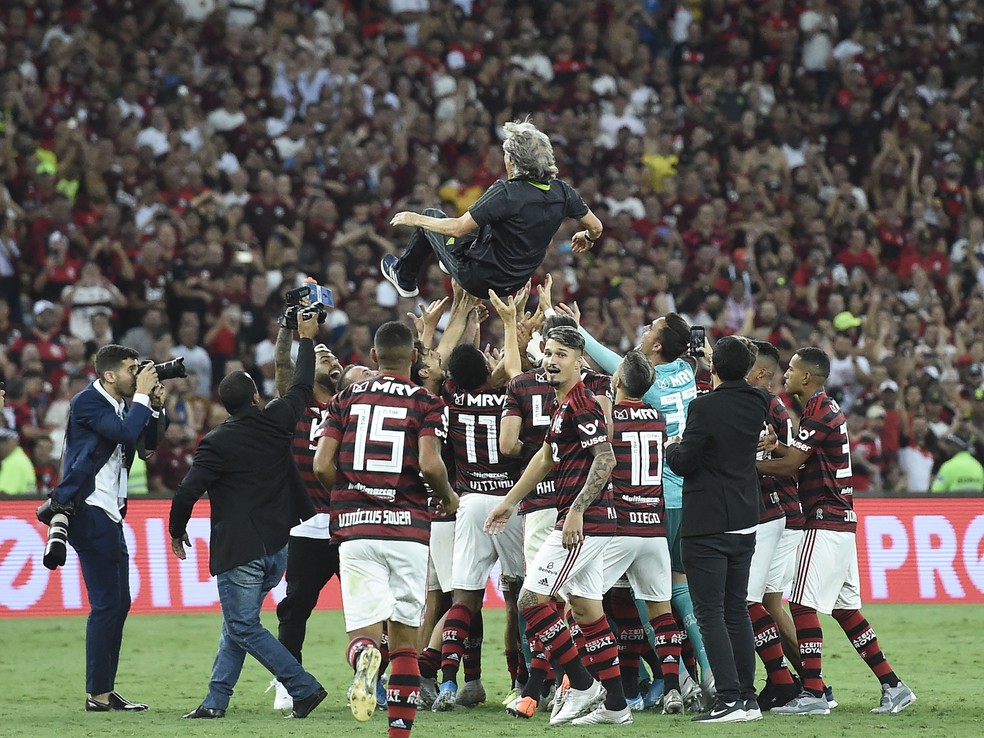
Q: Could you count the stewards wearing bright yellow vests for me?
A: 3